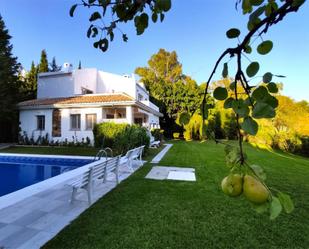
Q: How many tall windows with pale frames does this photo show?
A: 3